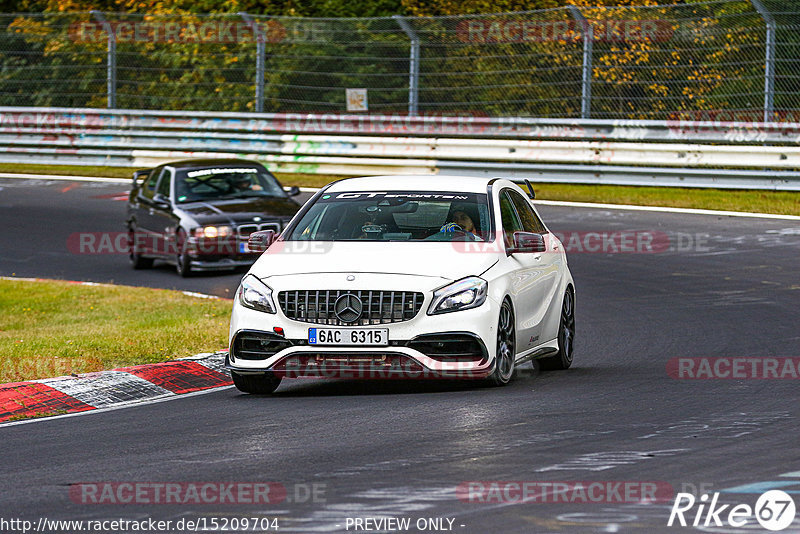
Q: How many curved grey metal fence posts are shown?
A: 5